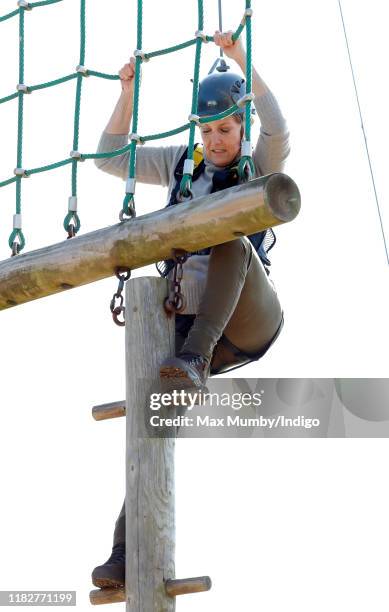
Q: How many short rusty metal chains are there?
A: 2